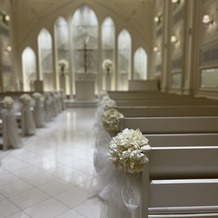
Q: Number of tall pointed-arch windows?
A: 7